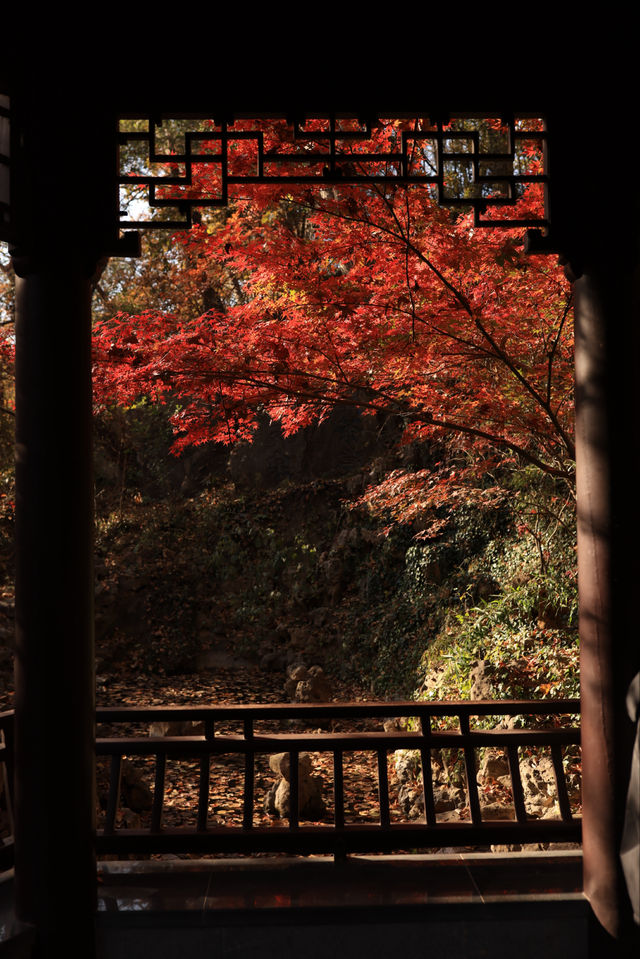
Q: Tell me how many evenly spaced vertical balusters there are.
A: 11